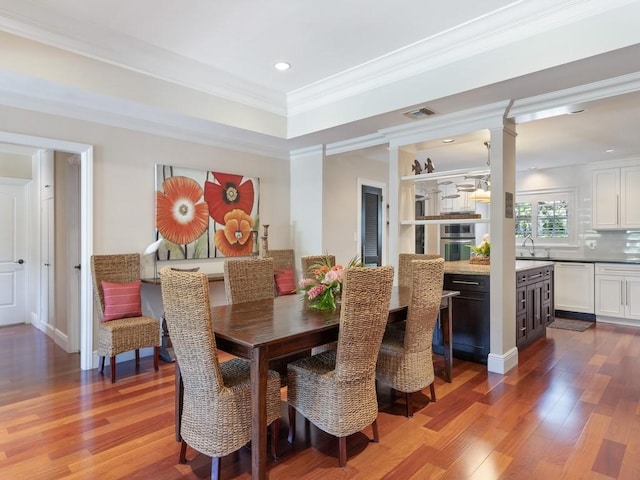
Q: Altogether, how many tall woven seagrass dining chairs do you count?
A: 8